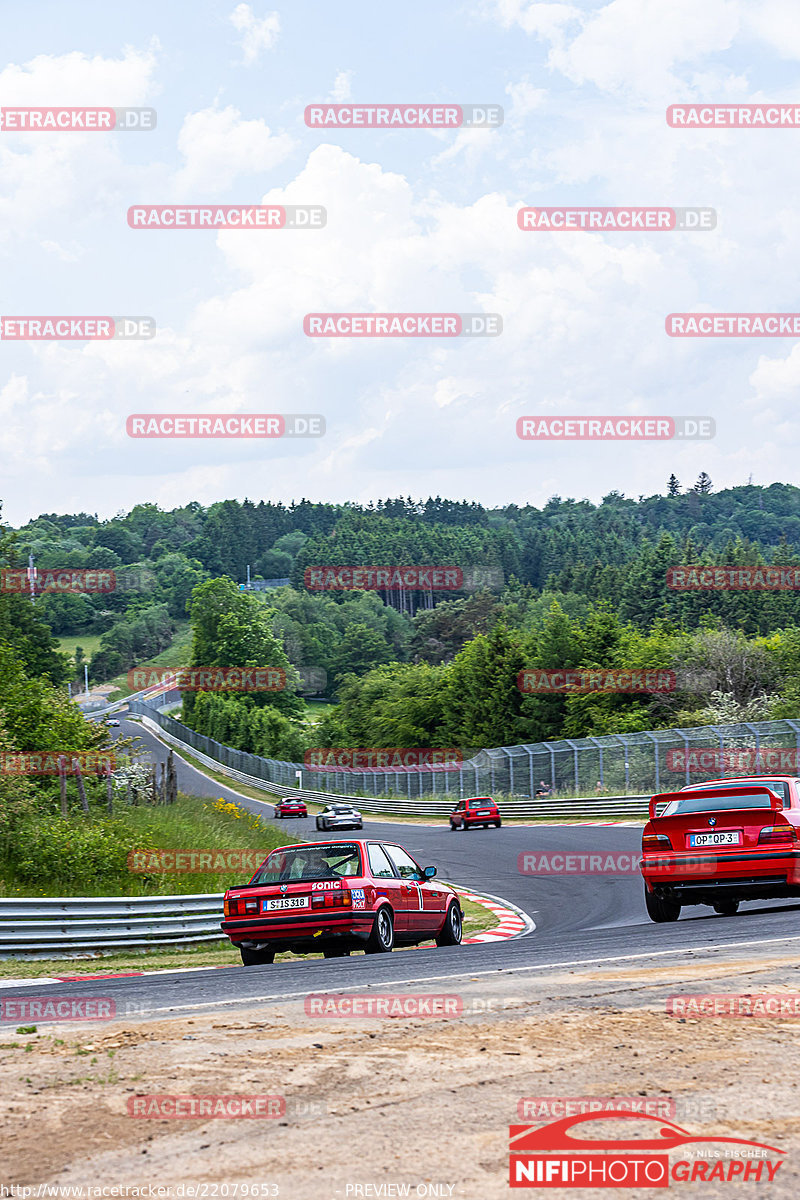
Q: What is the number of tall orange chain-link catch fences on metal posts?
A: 0